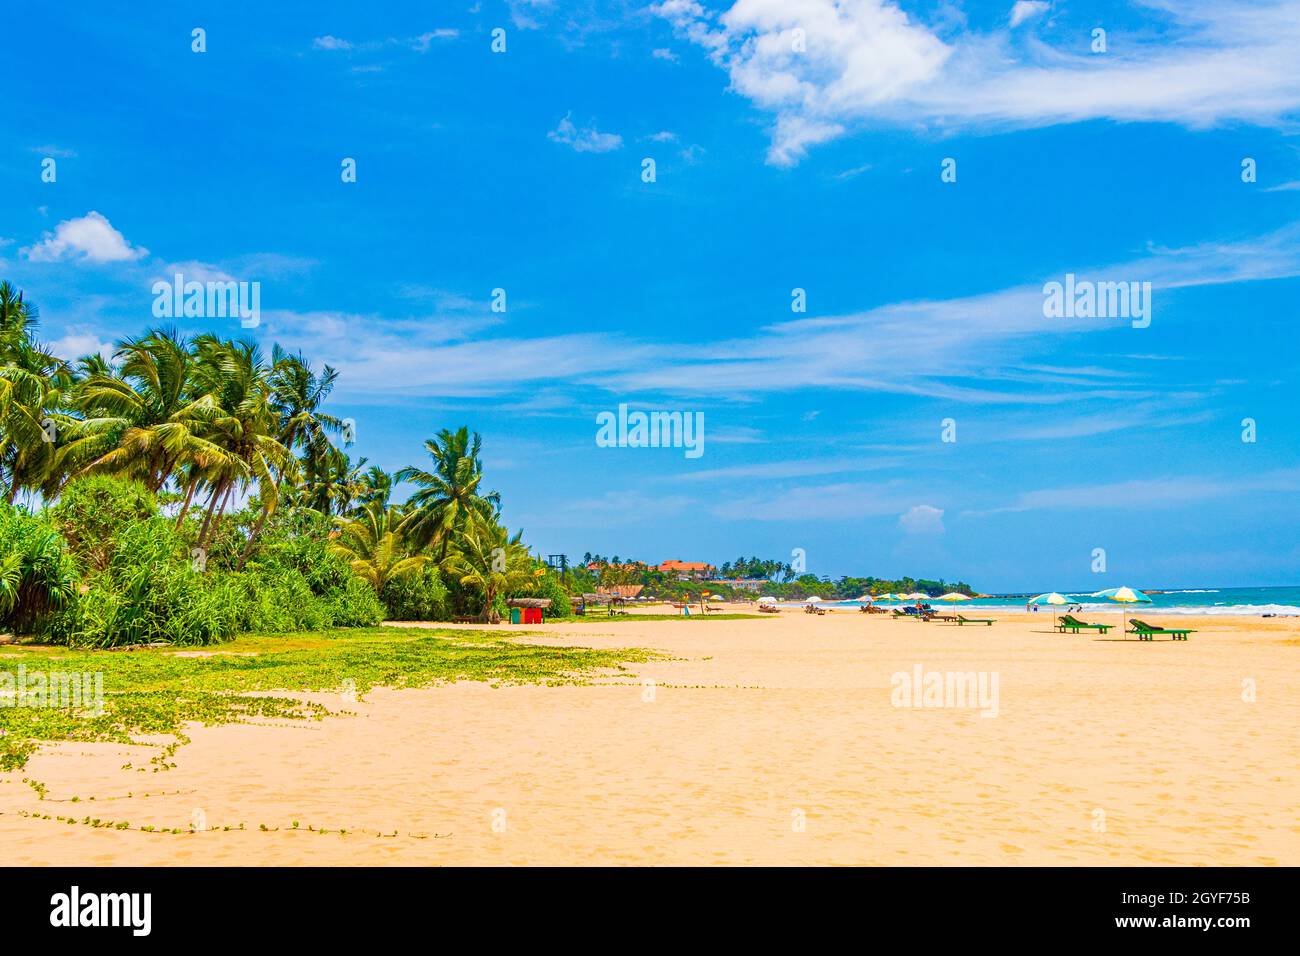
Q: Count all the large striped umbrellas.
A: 2